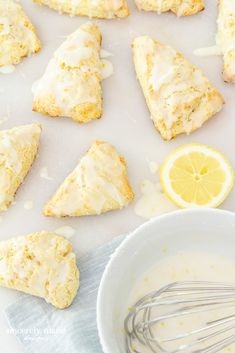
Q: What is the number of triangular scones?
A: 9